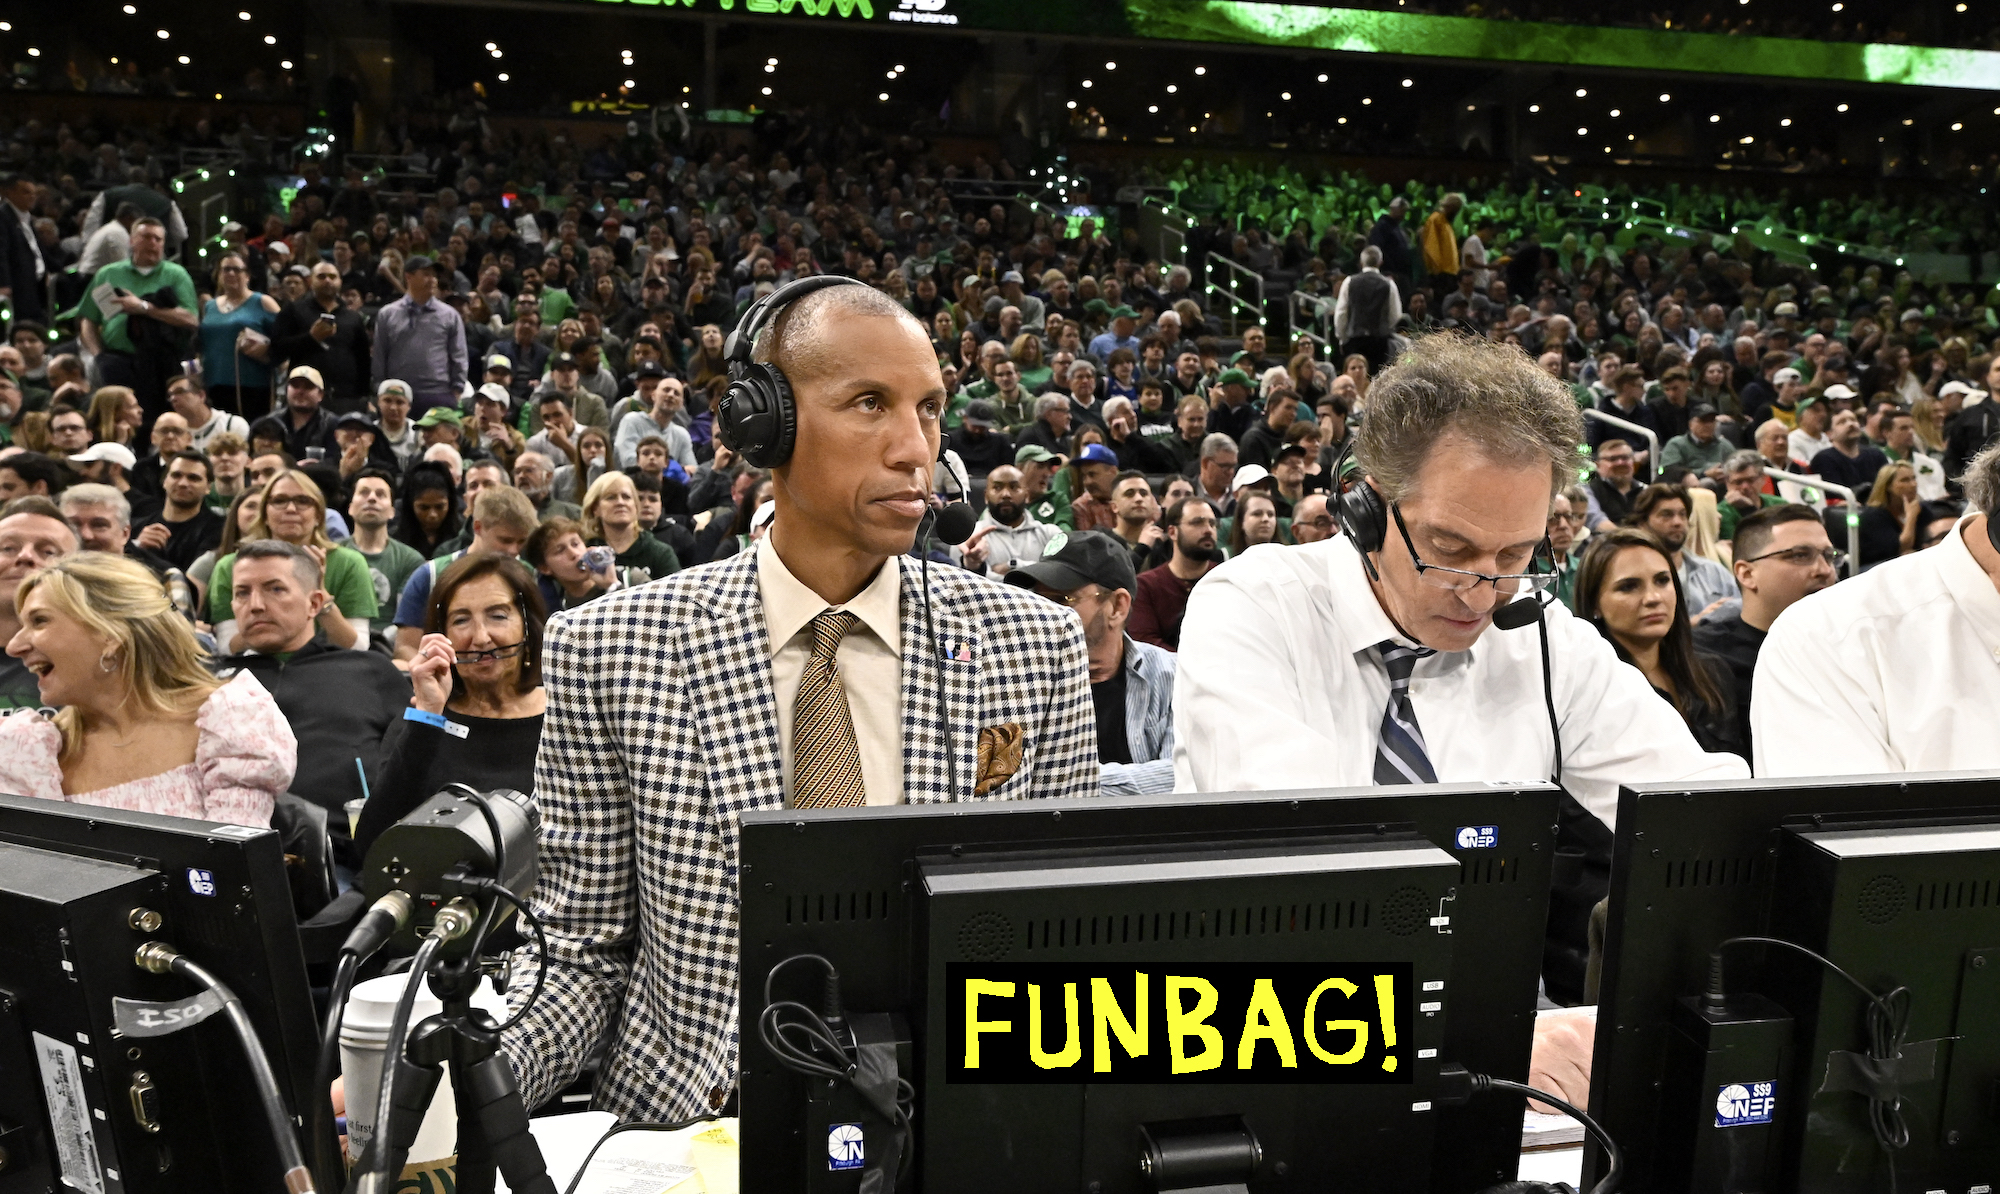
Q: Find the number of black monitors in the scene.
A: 3